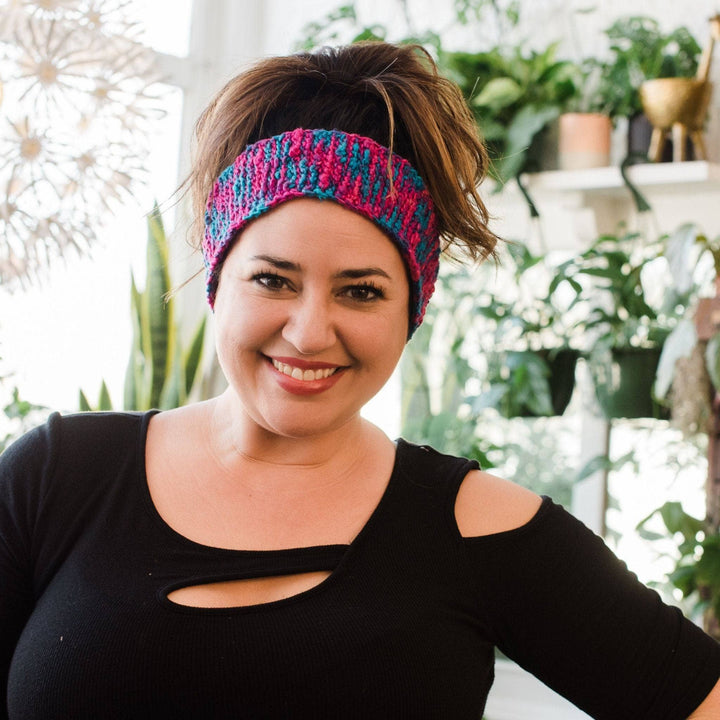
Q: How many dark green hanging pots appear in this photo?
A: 2